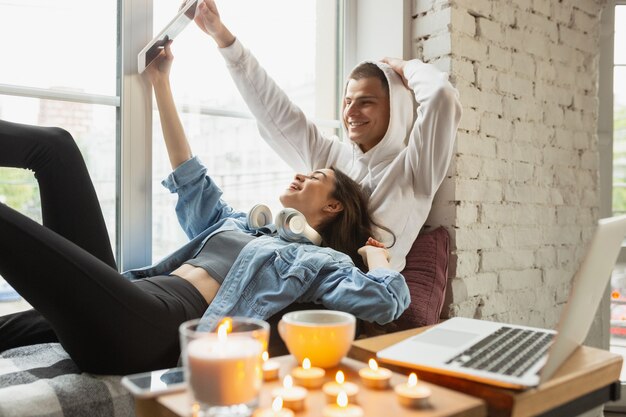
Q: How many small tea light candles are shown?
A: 8